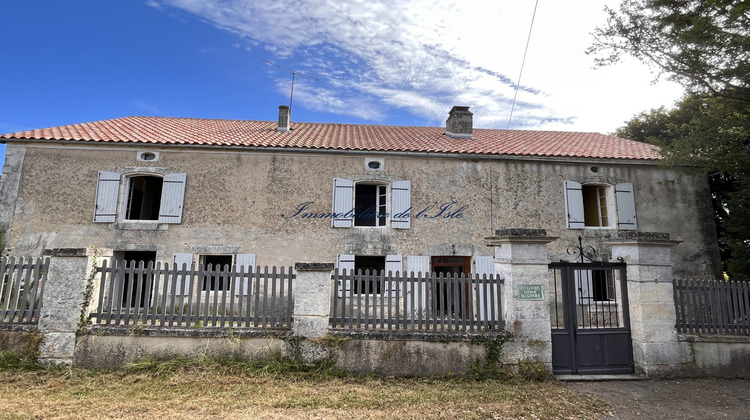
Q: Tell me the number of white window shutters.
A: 13